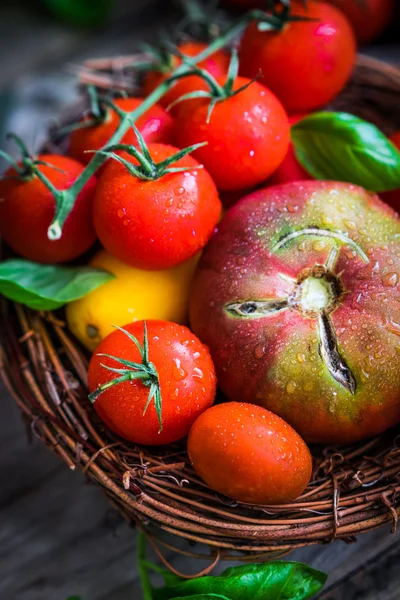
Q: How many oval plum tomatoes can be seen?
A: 1